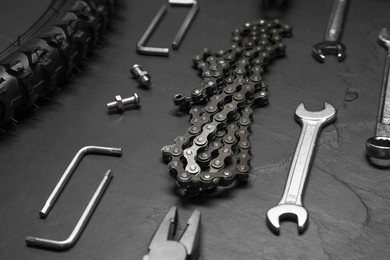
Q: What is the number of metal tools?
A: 8